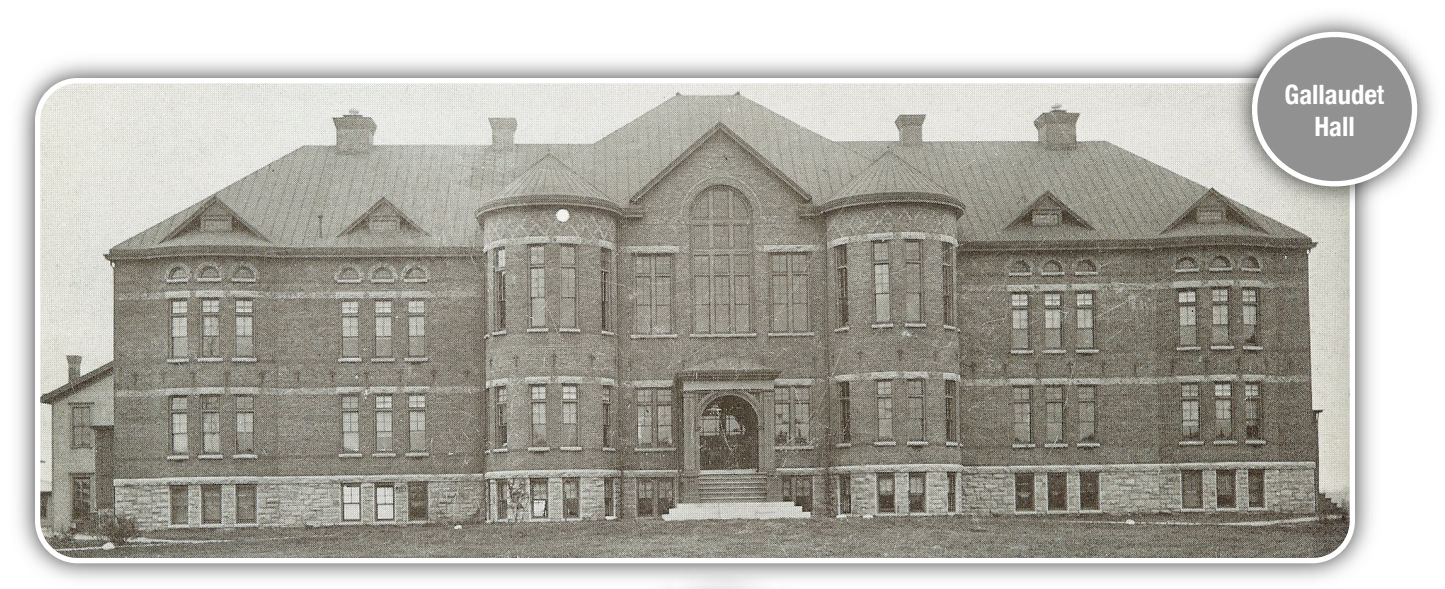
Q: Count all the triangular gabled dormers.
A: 4